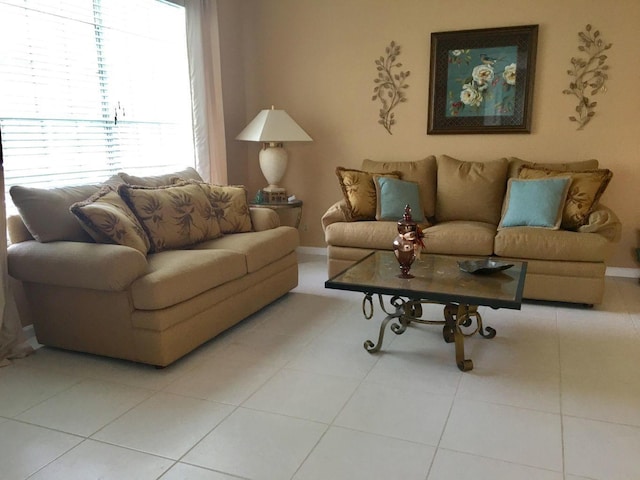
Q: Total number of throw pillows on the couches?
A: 7